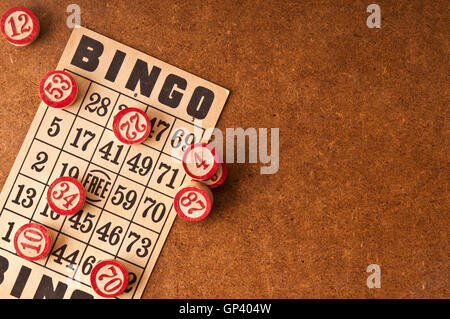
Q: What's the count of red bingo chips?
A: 9